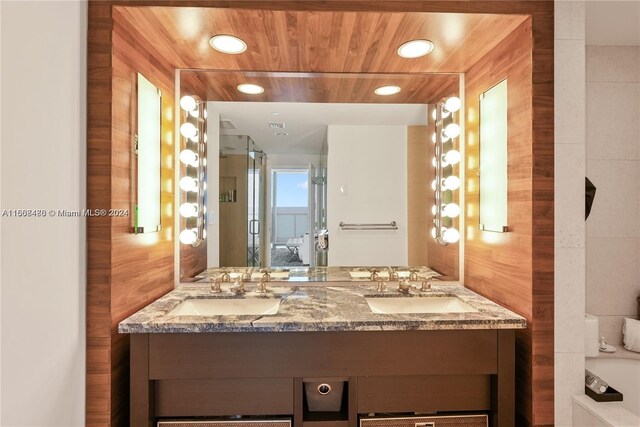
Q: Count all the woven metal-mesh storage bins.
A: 2